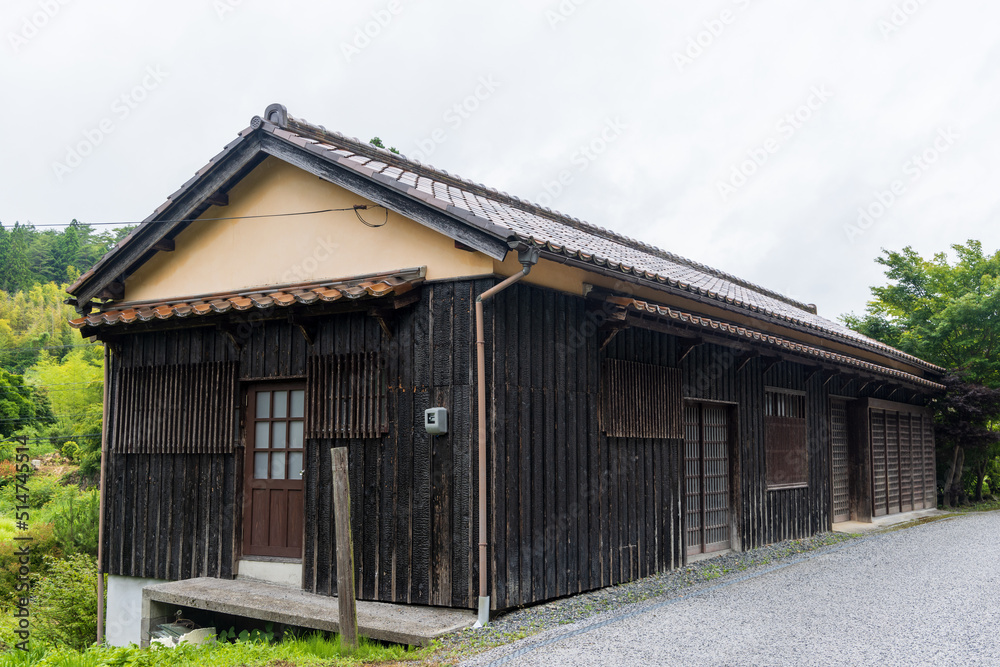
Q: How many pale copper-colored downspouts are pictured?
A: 2